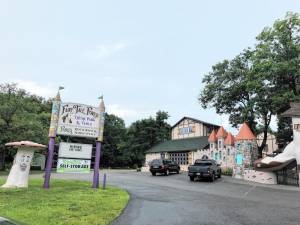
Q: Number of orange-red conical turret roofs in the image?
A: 4